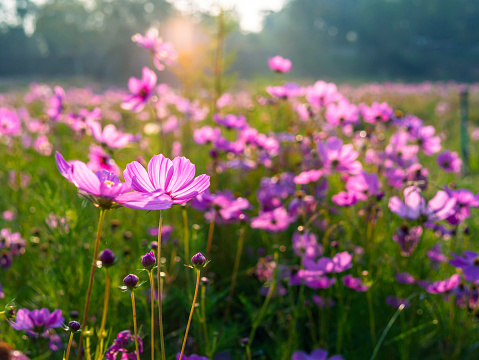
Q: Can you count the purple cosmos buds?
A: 5